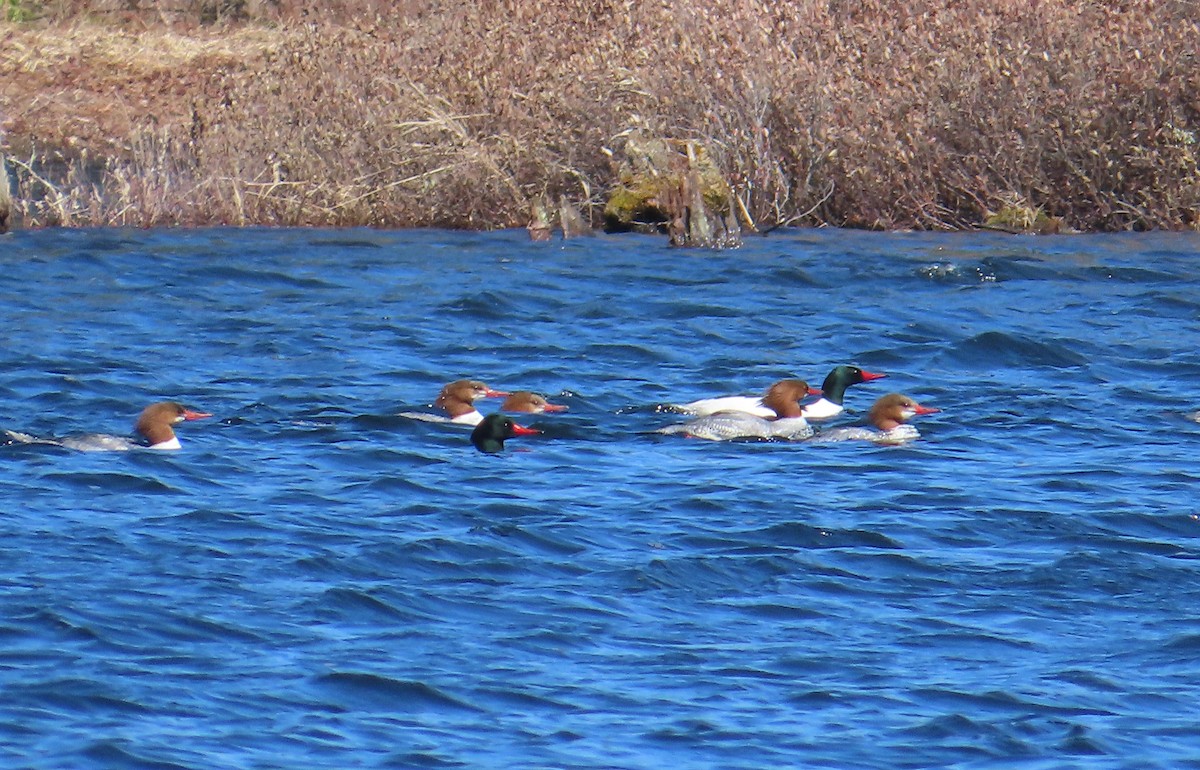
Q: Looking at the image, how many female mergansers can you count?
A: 5